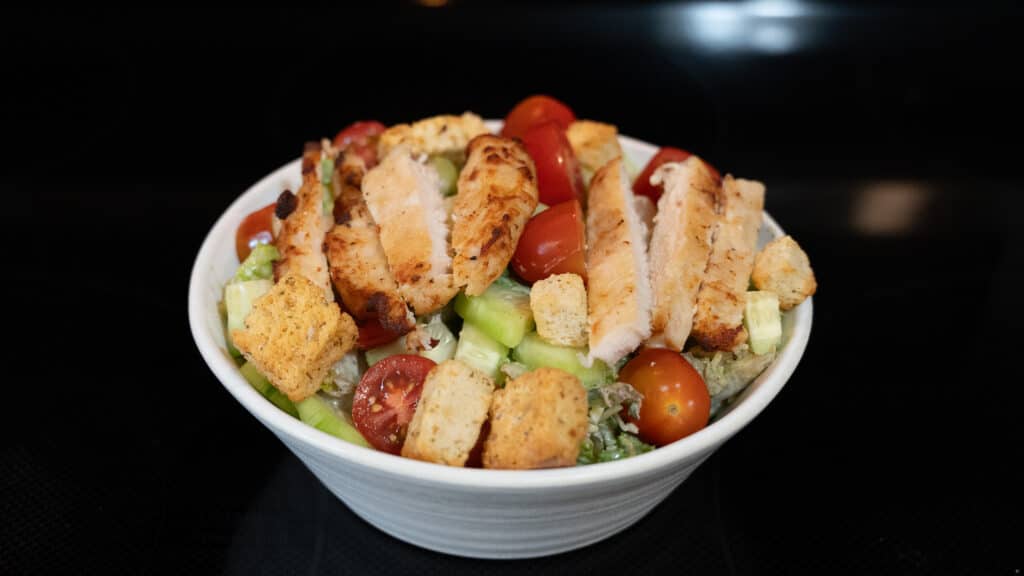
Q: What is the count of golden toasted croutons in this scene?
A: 7